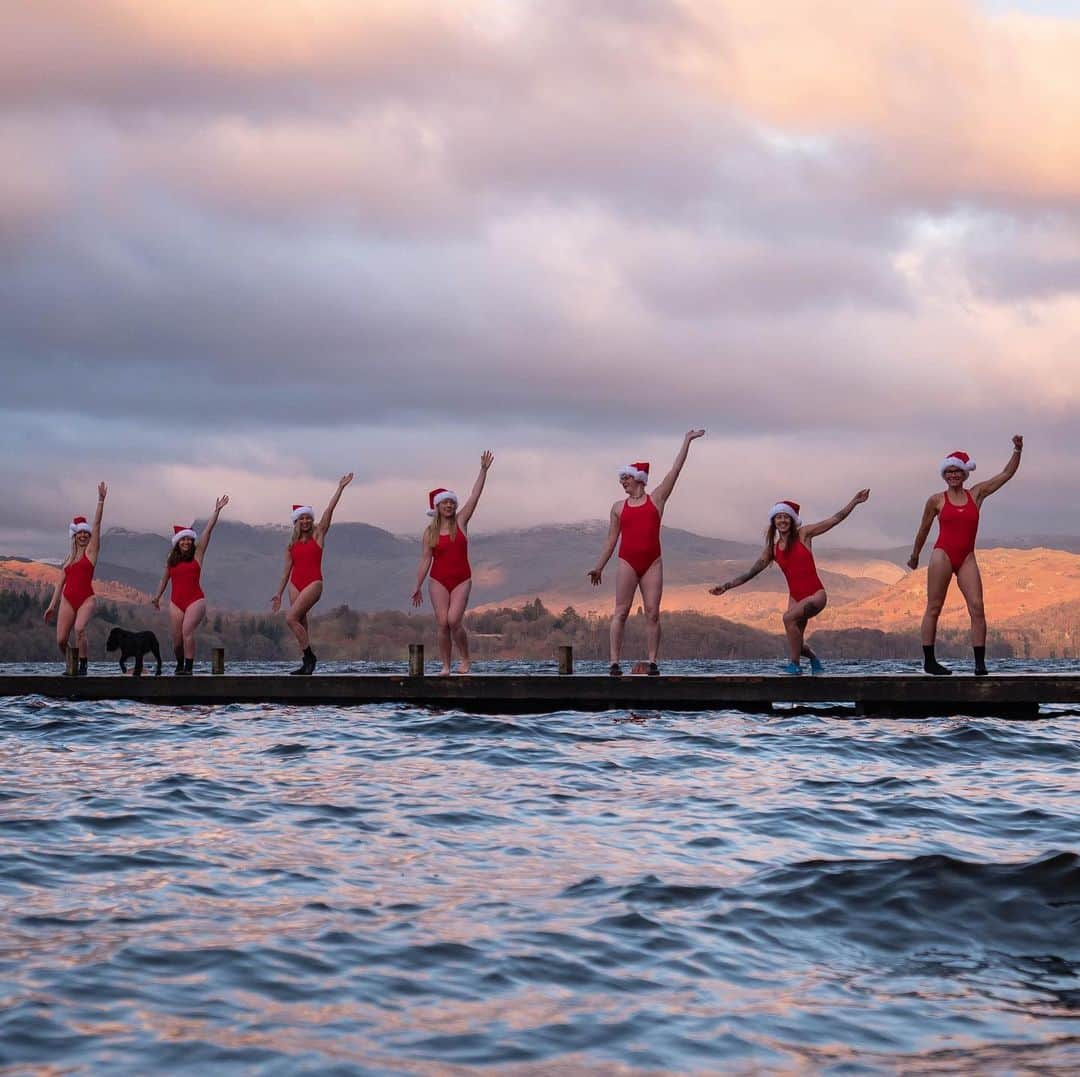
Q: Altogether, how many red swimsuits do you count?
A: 7